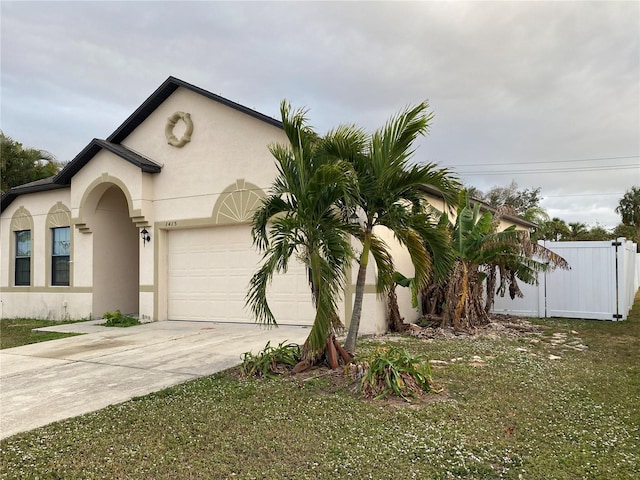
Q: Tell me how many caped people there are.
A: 0